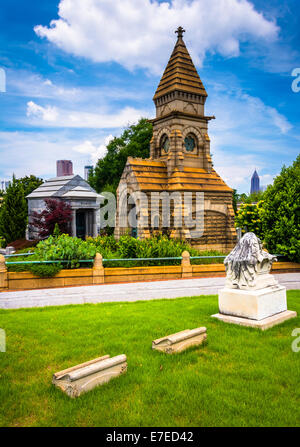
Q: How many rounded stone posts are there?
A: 3